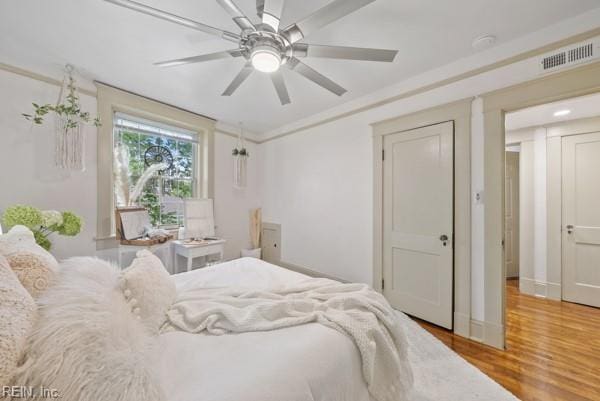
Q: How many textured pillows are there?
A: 4